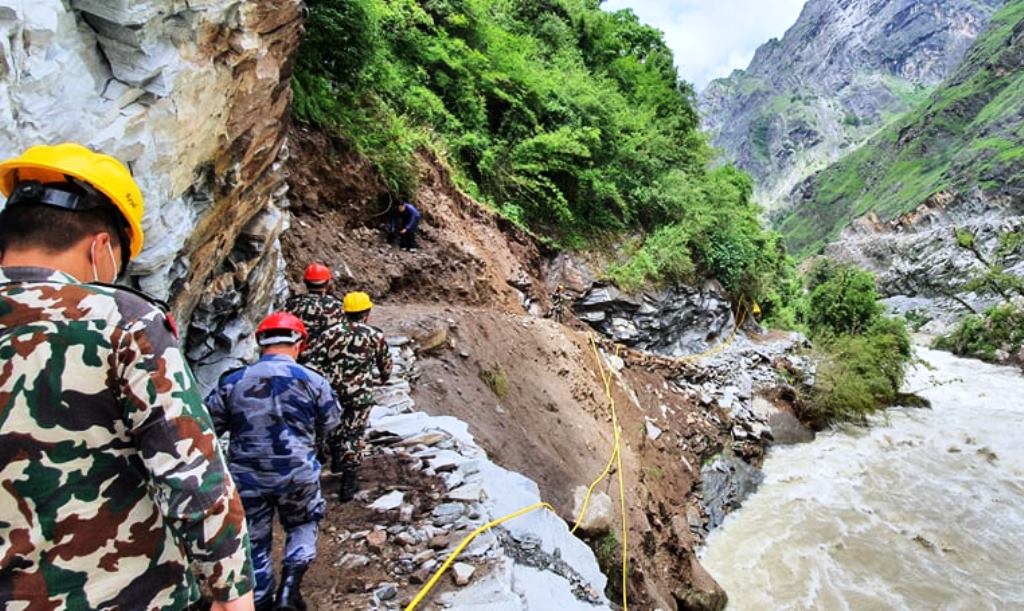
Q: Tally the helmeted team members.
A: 4